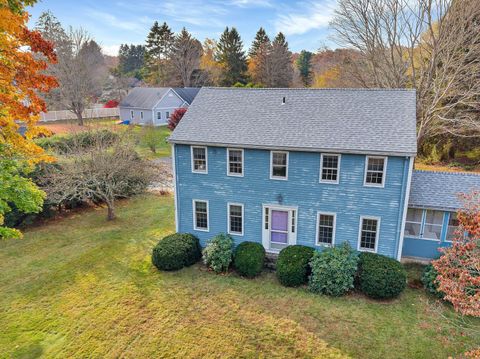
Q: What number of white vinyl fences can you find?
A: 1